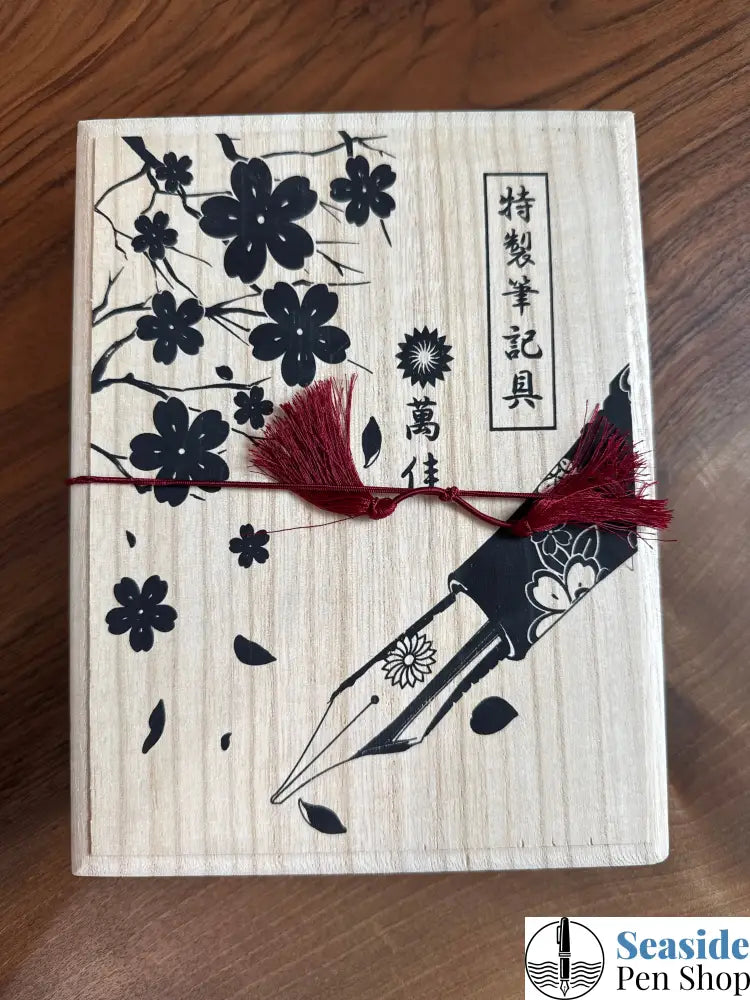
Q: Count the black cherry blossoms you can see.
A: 10